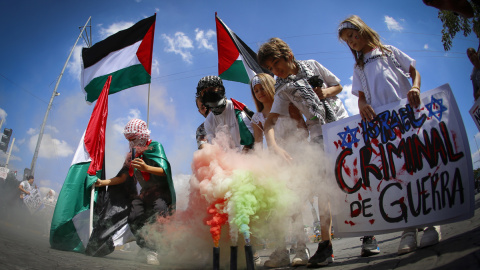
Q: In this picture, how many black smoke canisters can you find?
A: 3